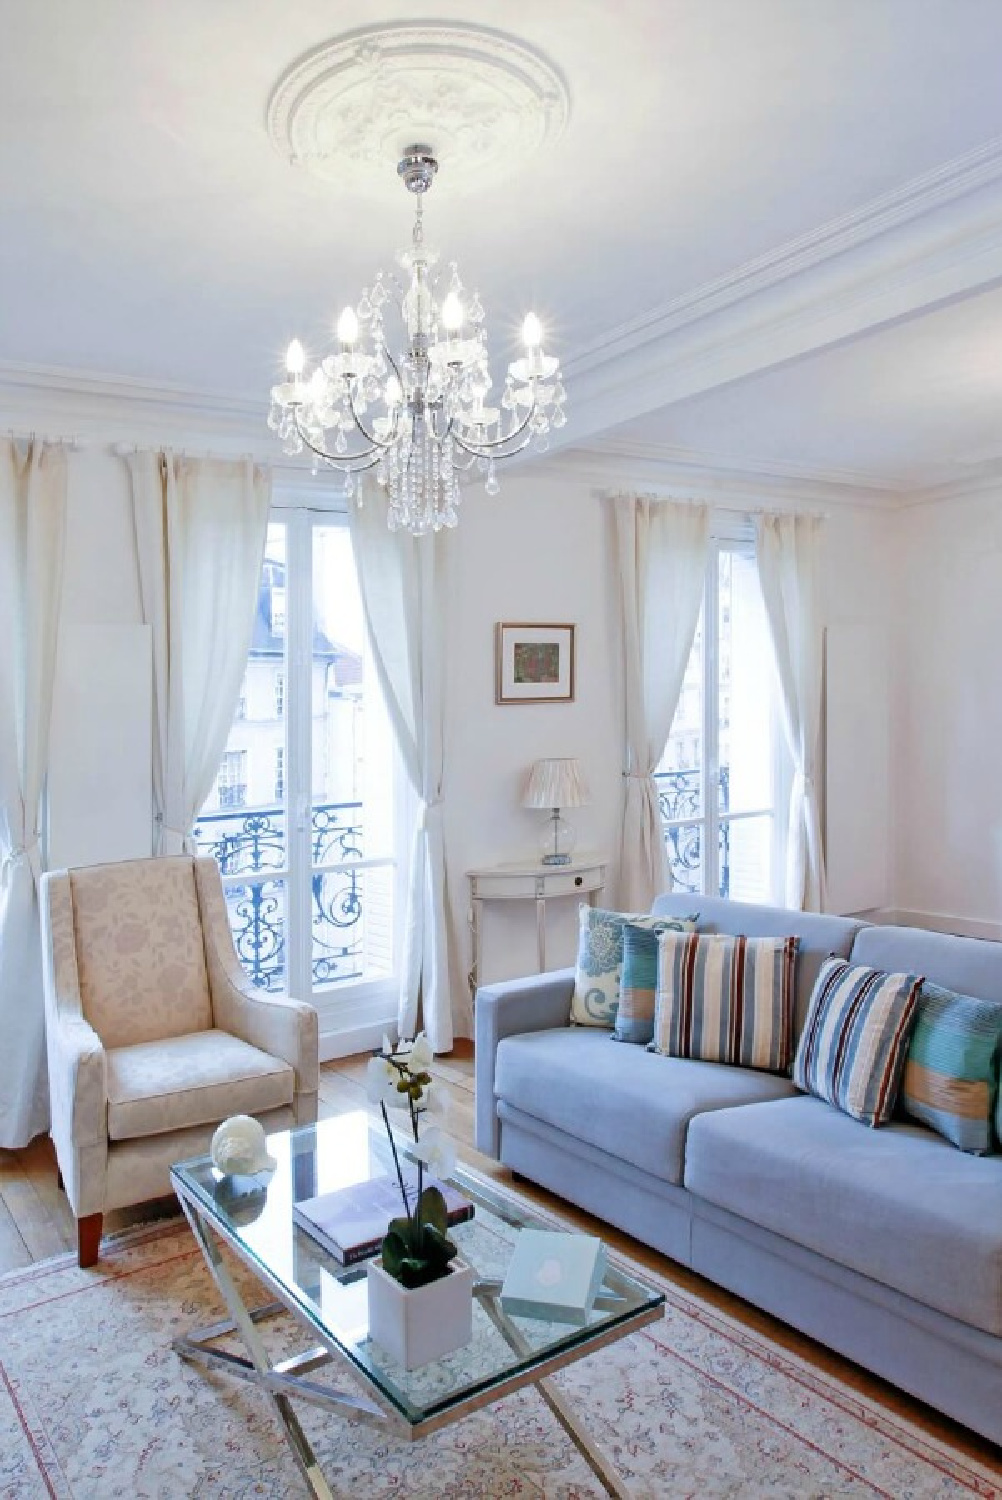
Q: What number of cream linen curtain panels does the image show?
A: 5